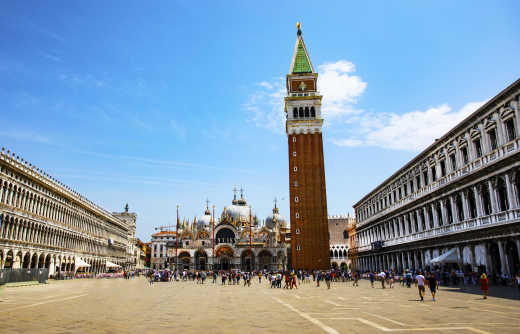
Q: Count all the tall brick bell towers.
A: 1